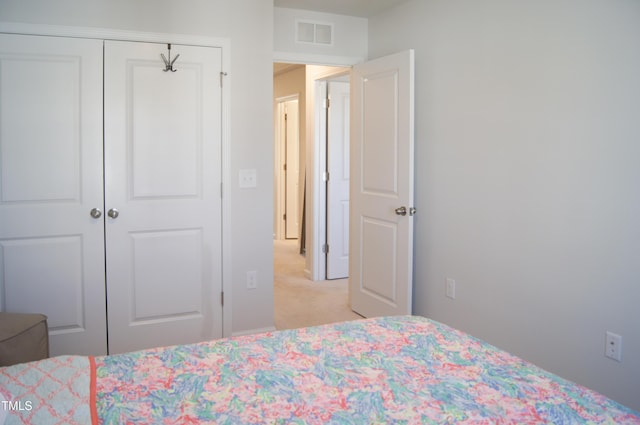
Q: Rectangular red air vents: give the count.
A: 0